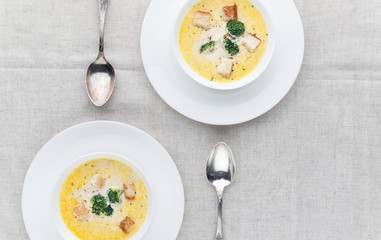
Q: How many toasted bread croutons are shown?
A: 8